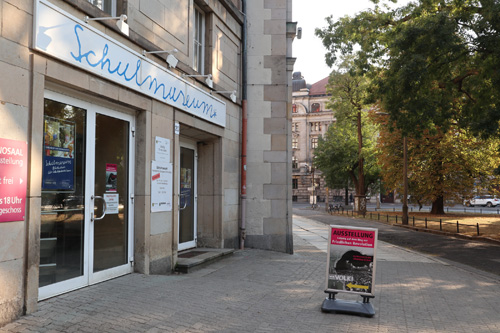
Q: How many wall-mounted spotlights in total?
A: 4